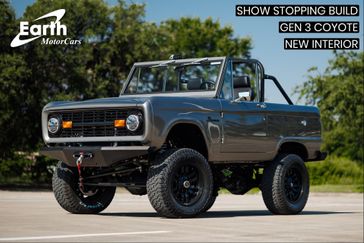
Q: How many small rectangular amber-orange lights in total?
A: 2